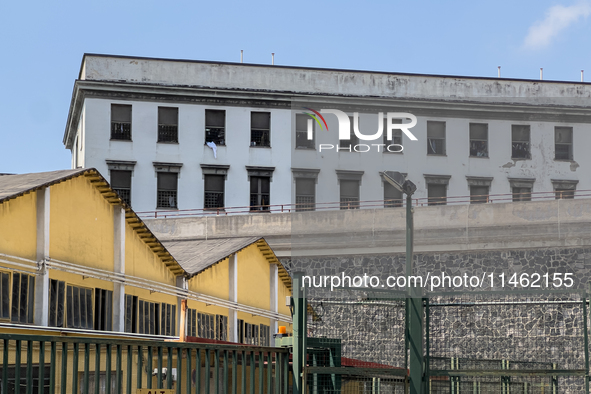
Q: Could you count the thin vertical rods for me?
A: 5